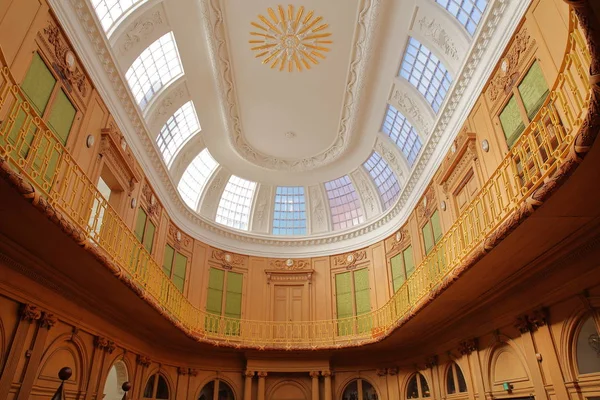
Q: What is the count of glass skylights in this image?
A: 11